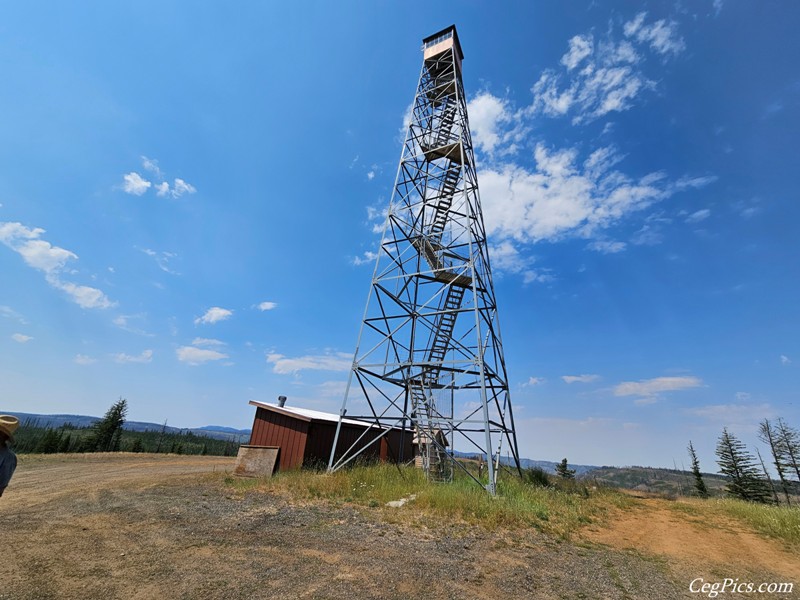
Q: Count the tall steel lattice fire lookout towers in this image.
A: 1